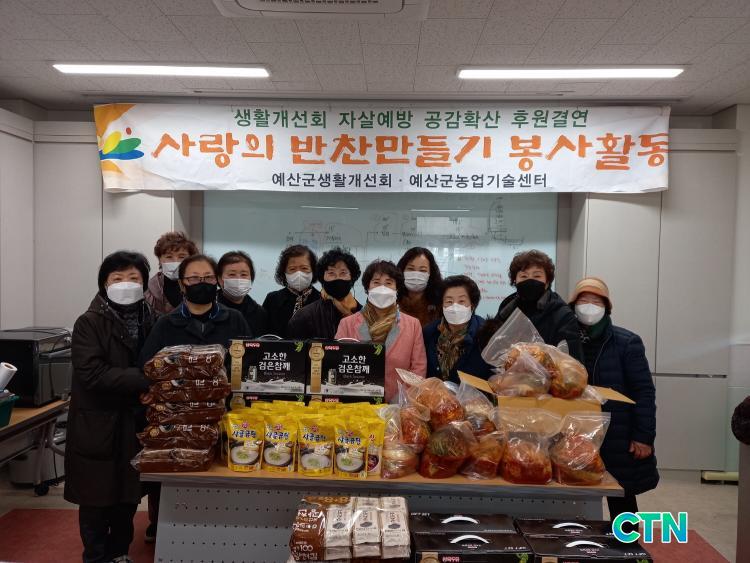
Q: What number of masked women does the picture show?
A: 11